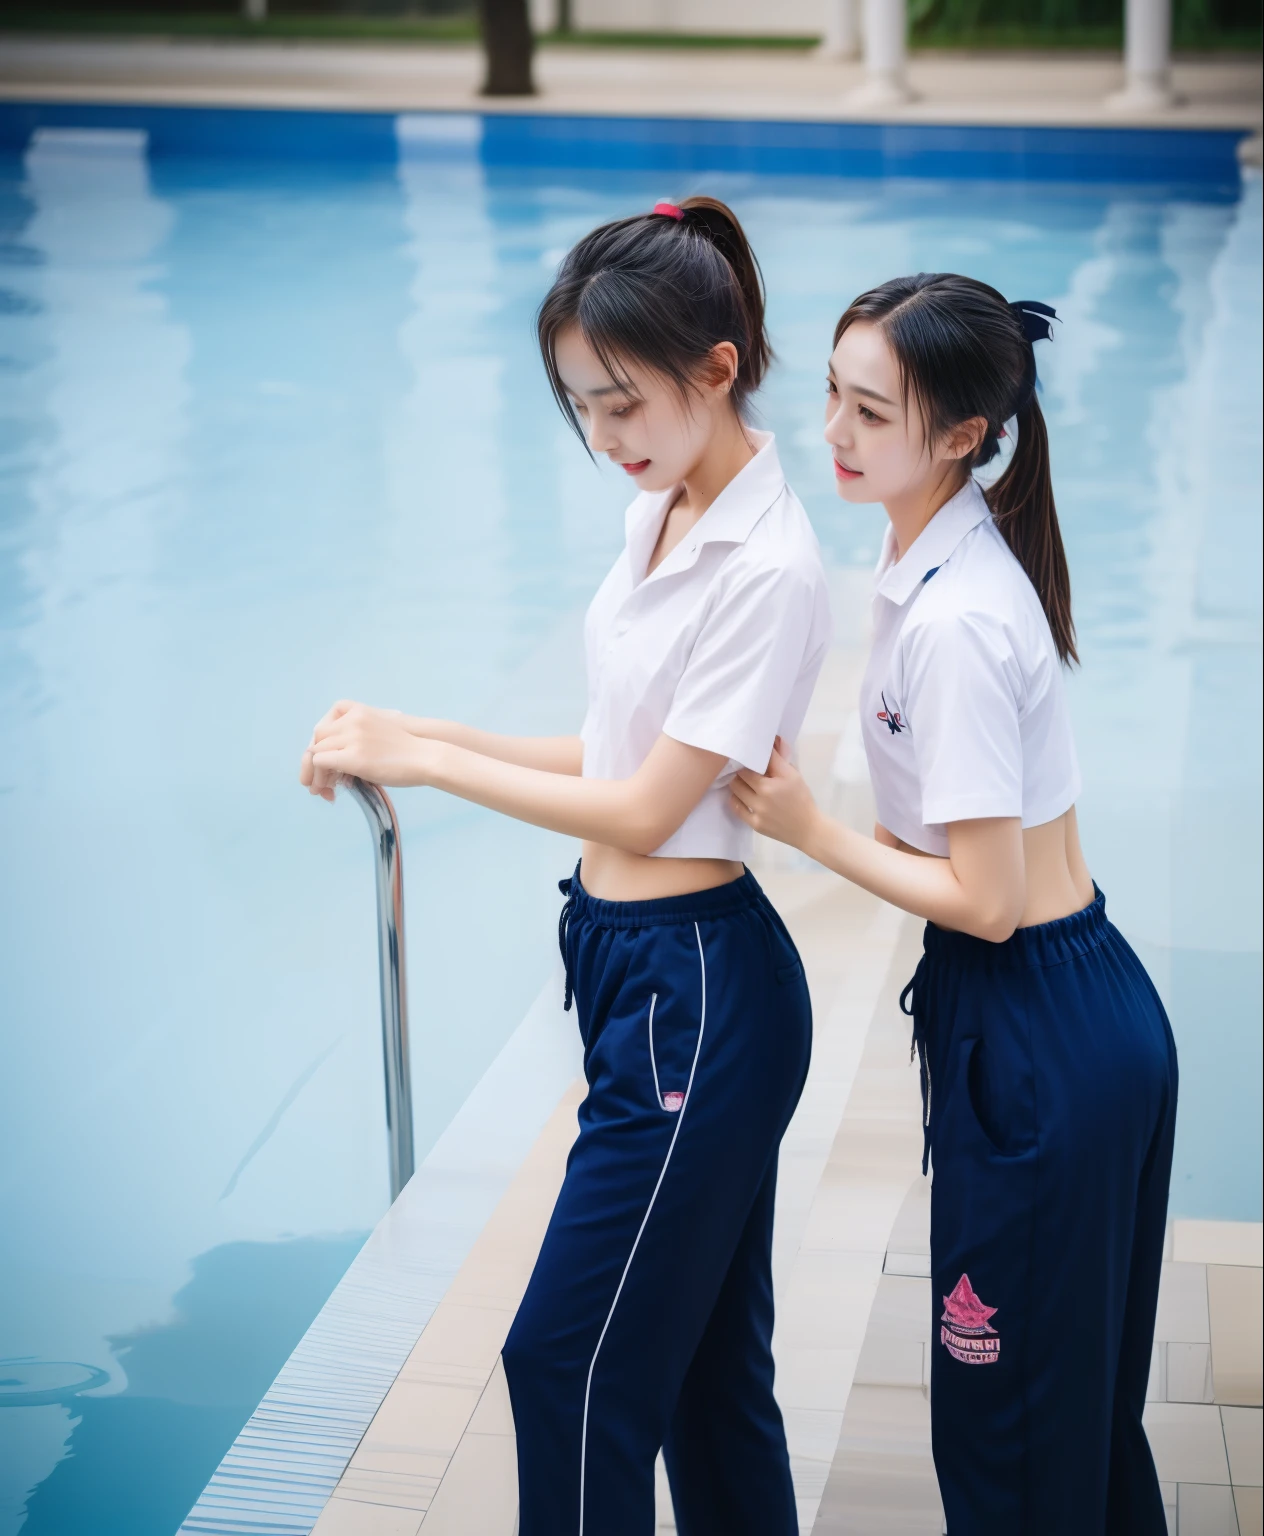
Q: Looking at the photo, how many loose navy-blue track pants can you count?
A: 2